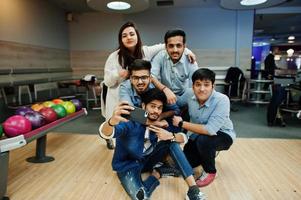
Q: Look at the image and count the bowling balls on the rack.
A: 11